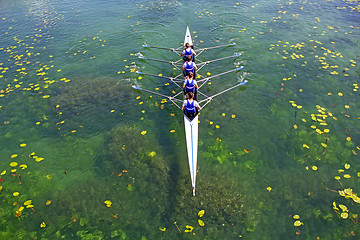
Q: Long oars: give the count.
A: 8